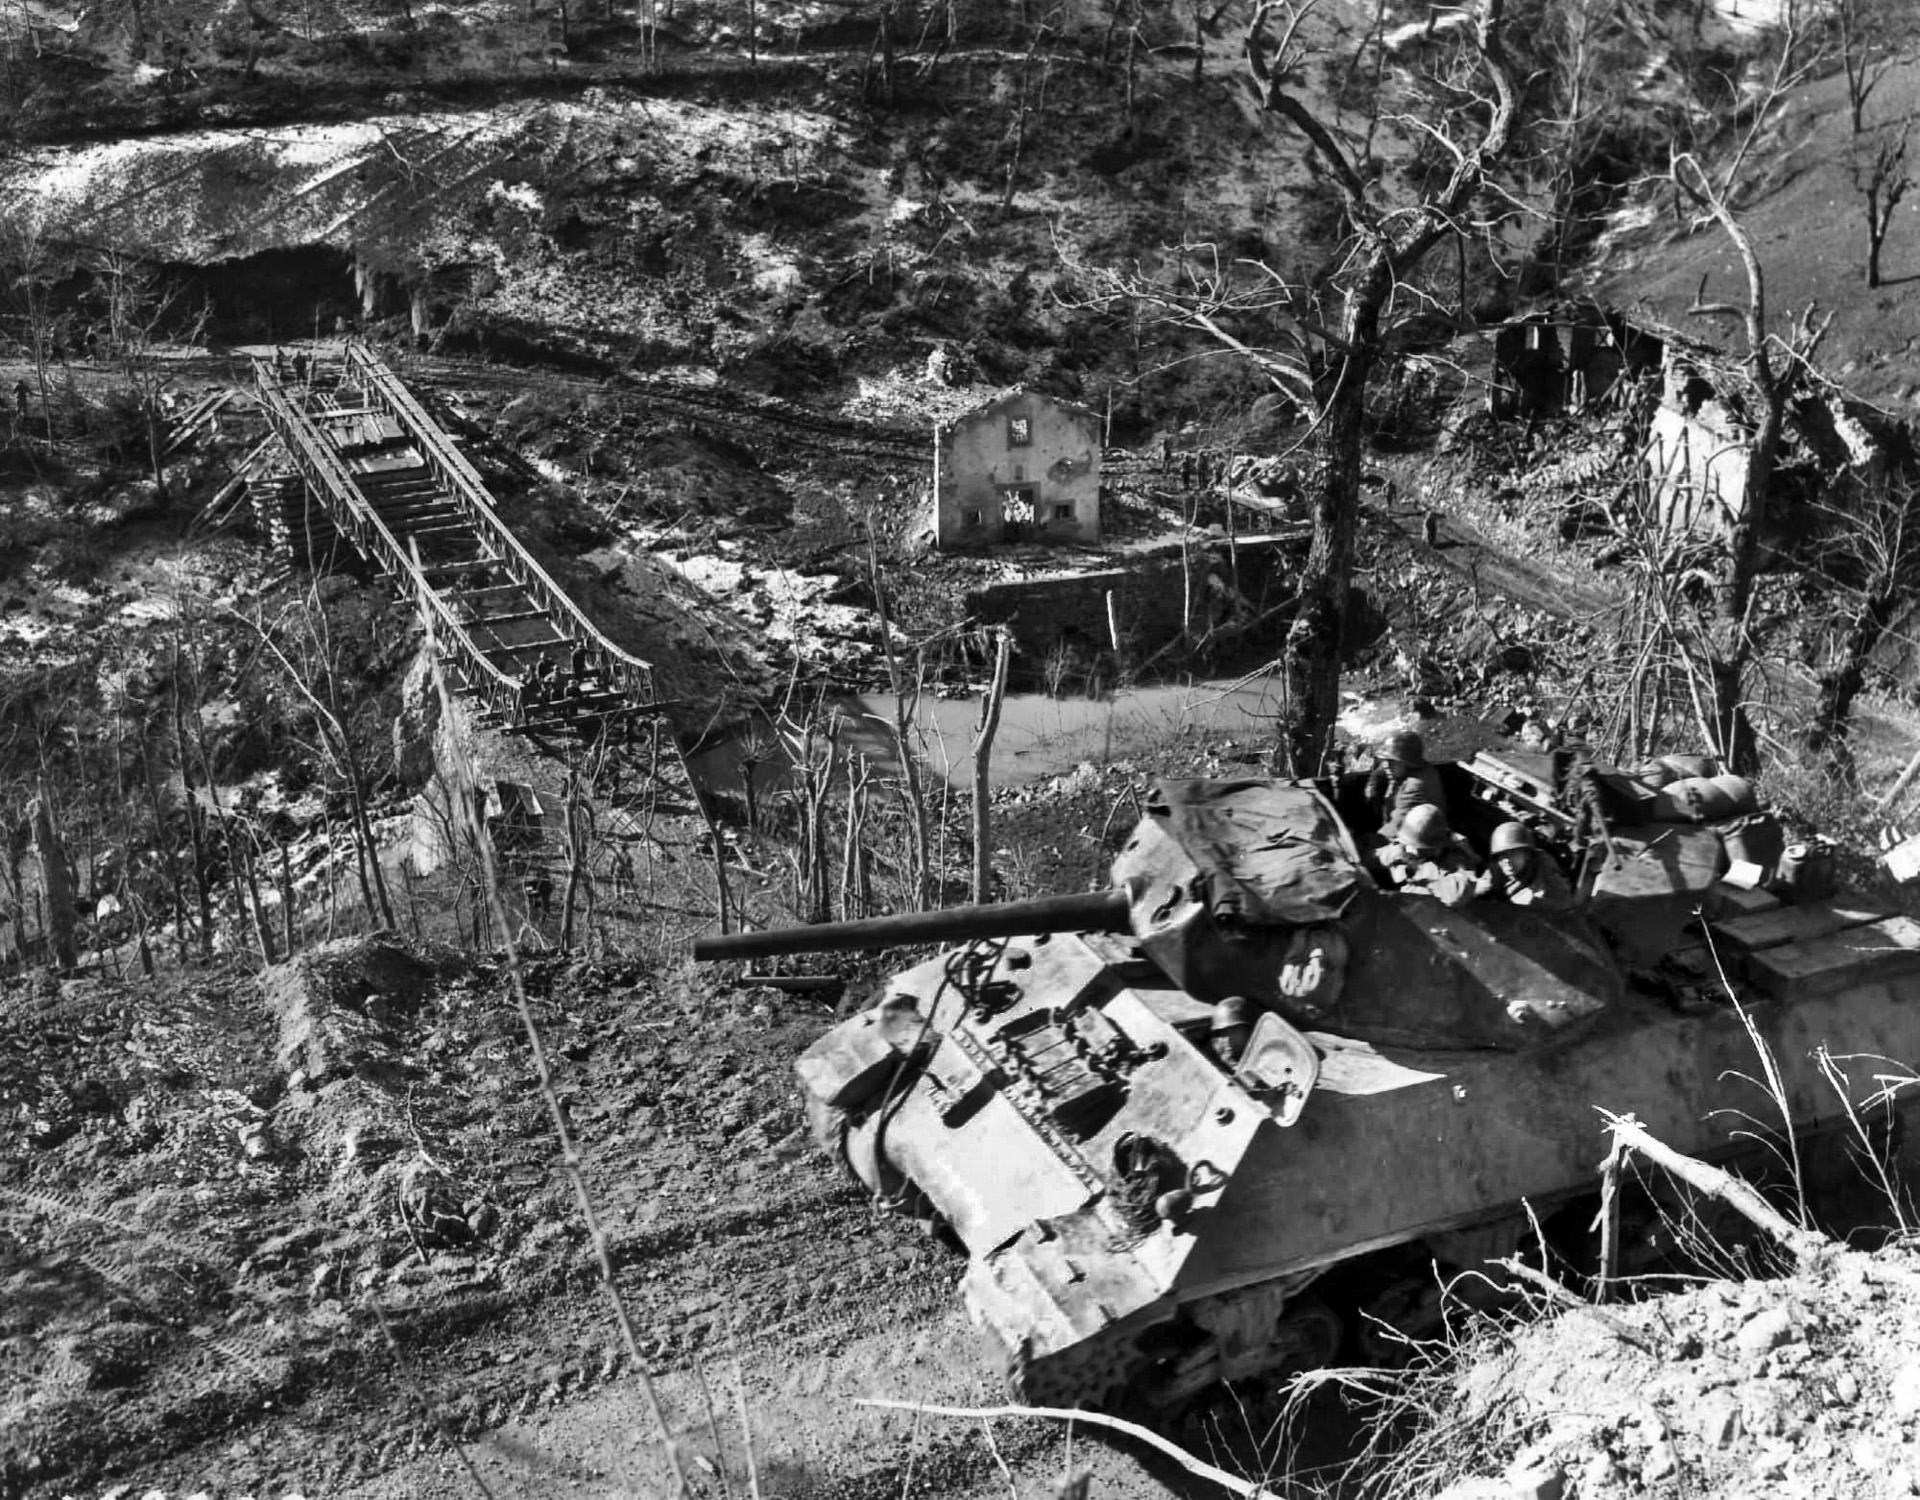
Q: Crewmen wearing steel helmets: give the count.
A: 4